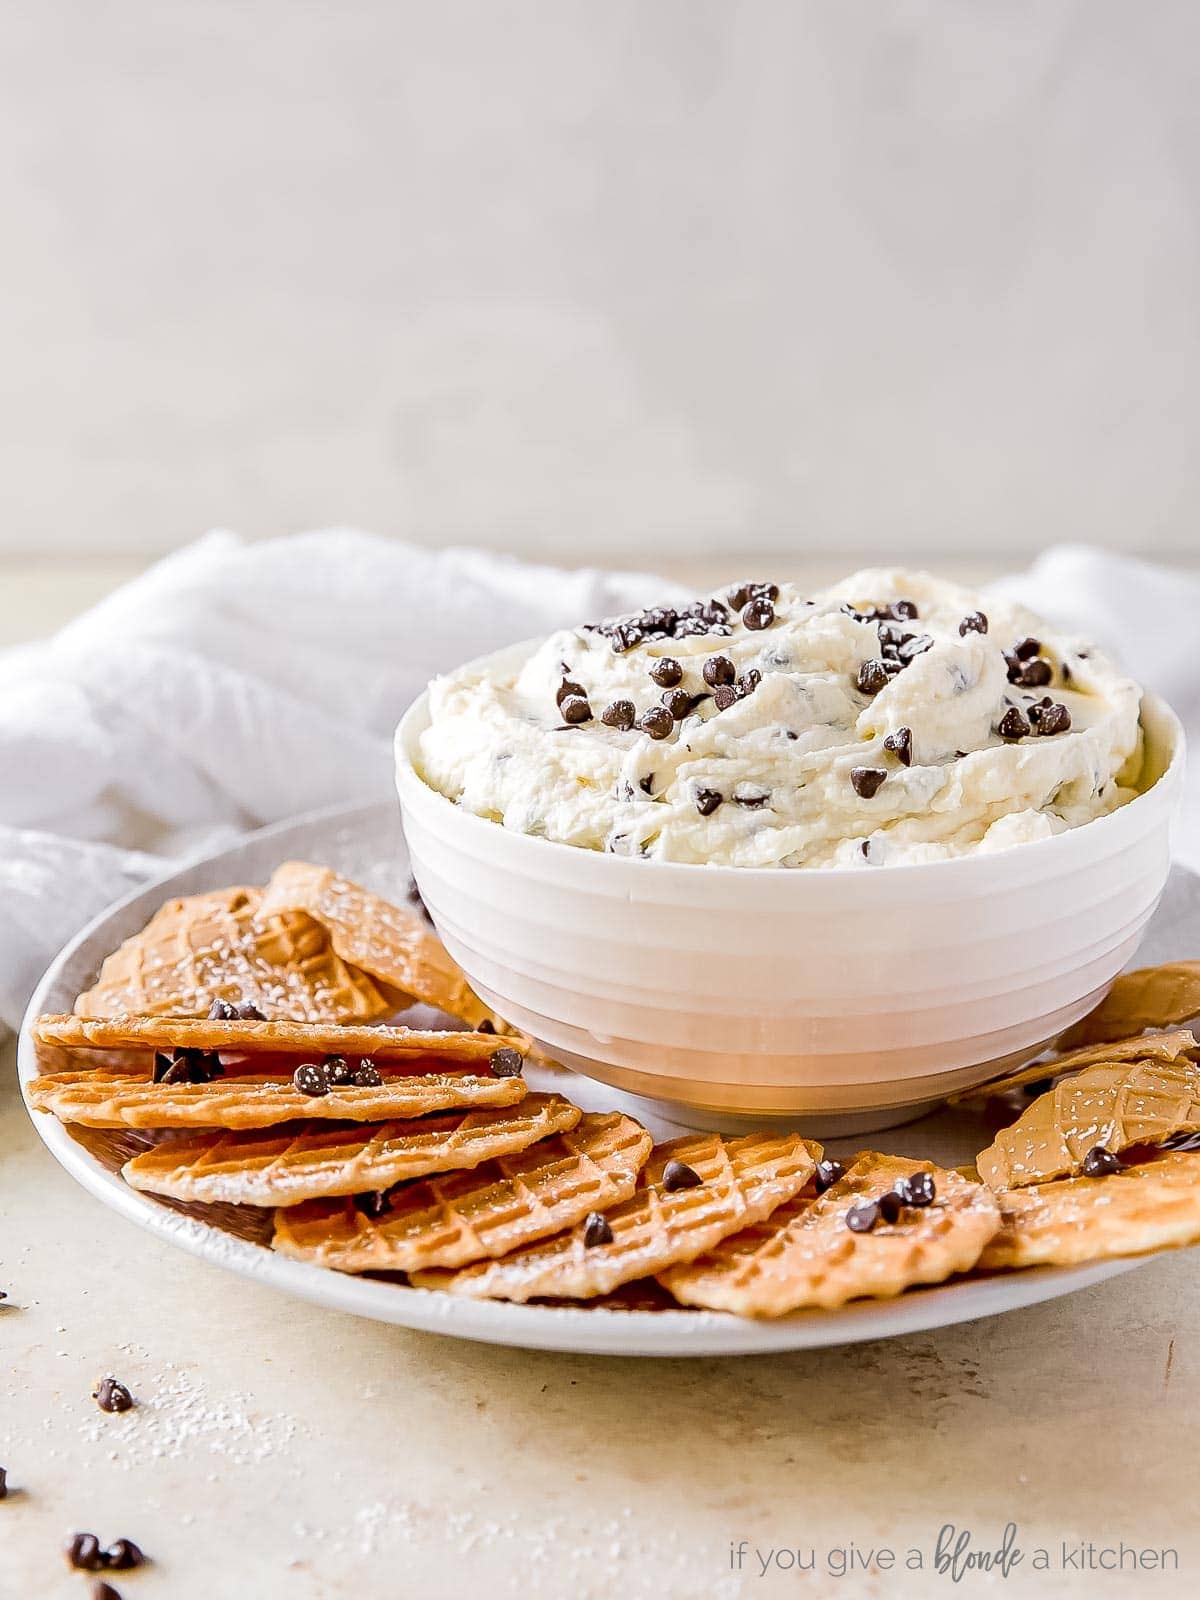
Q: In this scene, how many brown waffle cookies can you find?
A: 12